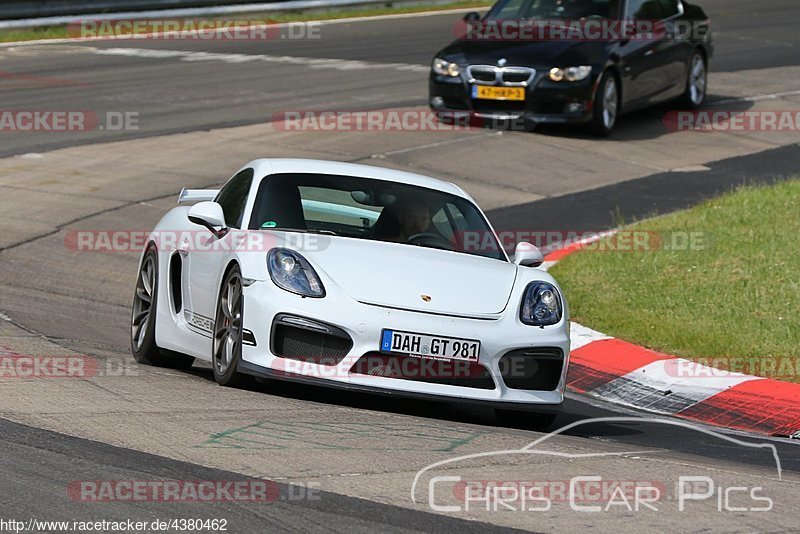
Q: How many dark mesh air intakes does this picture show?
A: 3